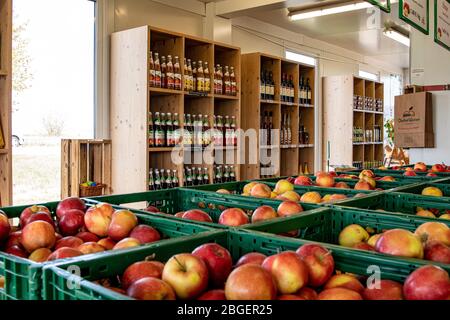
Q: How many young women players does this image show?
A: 0